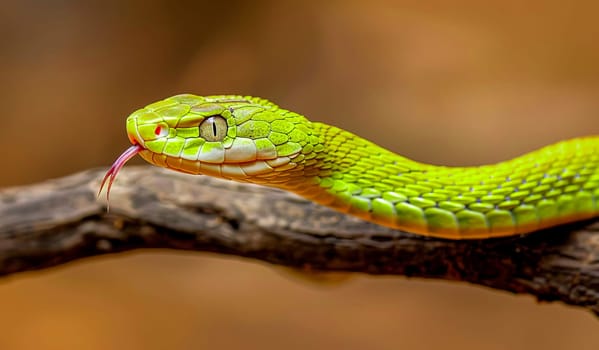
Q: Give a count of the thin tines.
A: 2